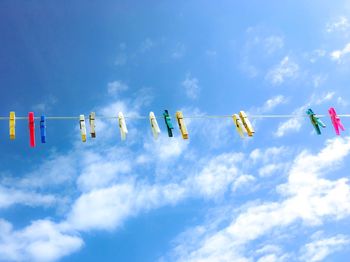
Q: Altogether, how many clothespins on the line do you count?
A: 13